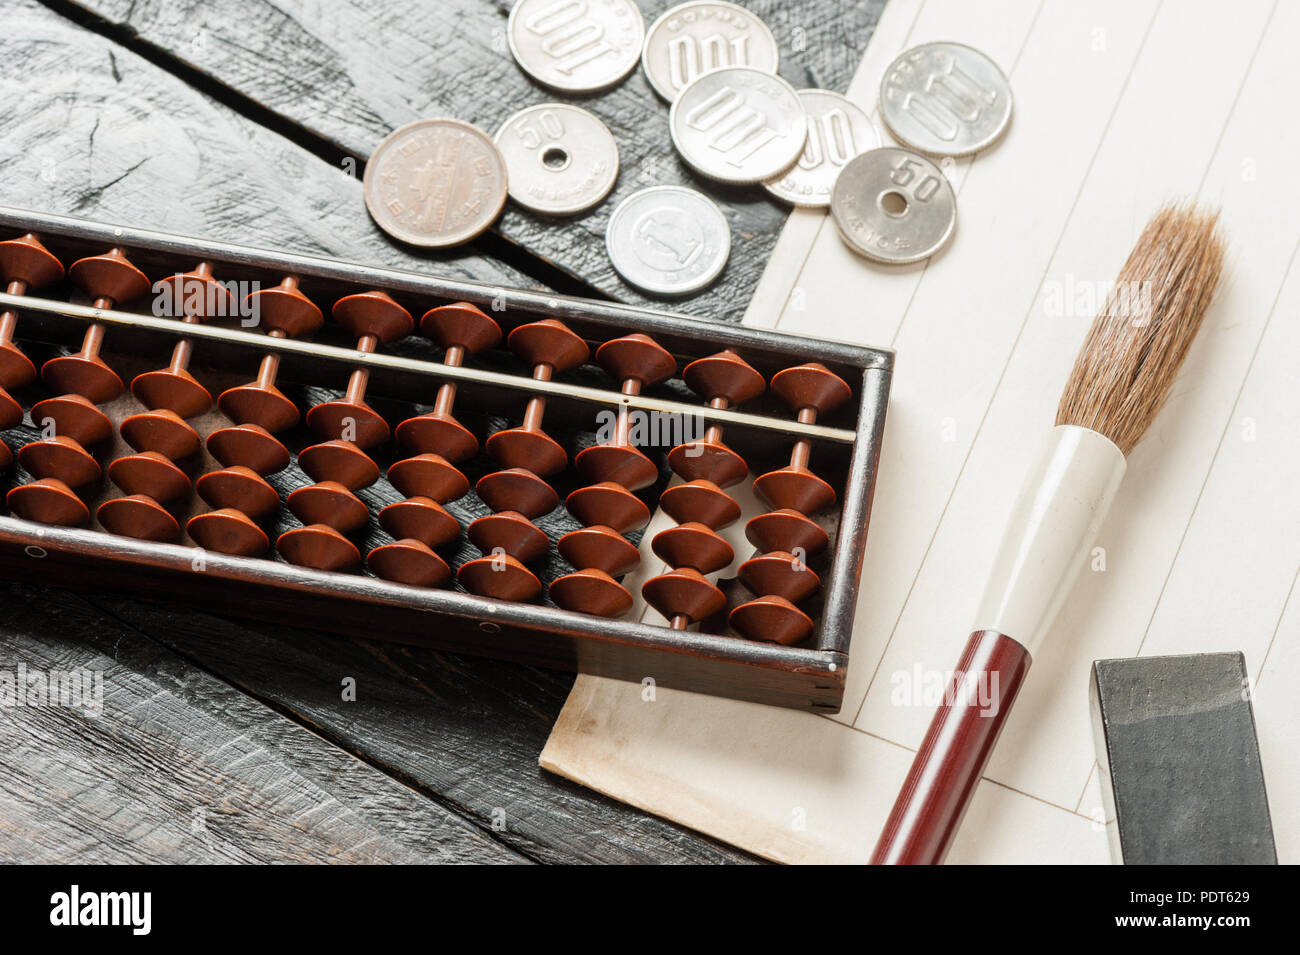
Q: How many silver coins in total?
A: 8